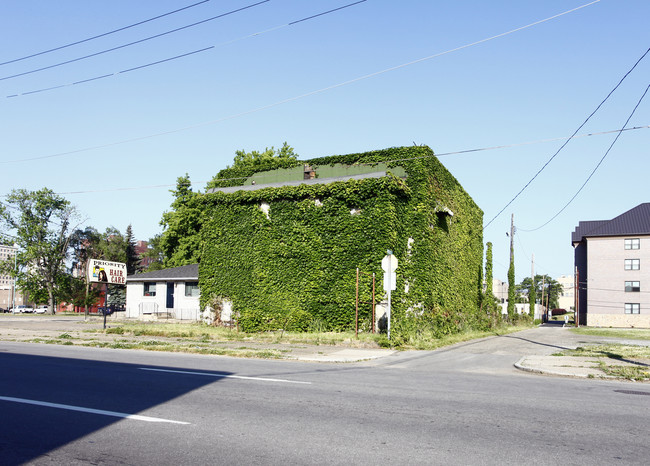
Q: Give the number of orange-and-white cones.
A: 0